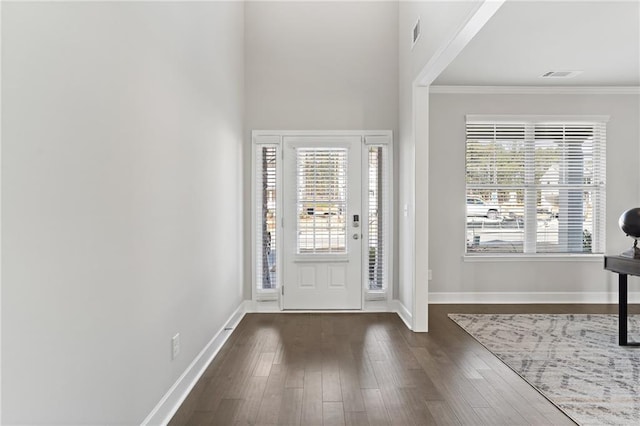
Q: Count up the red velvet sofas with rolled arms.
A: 0